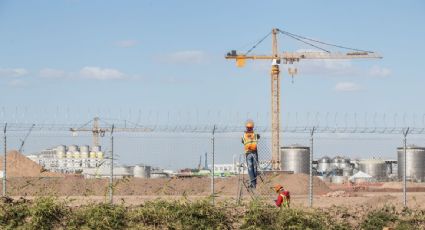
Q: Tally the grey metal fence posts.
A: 5